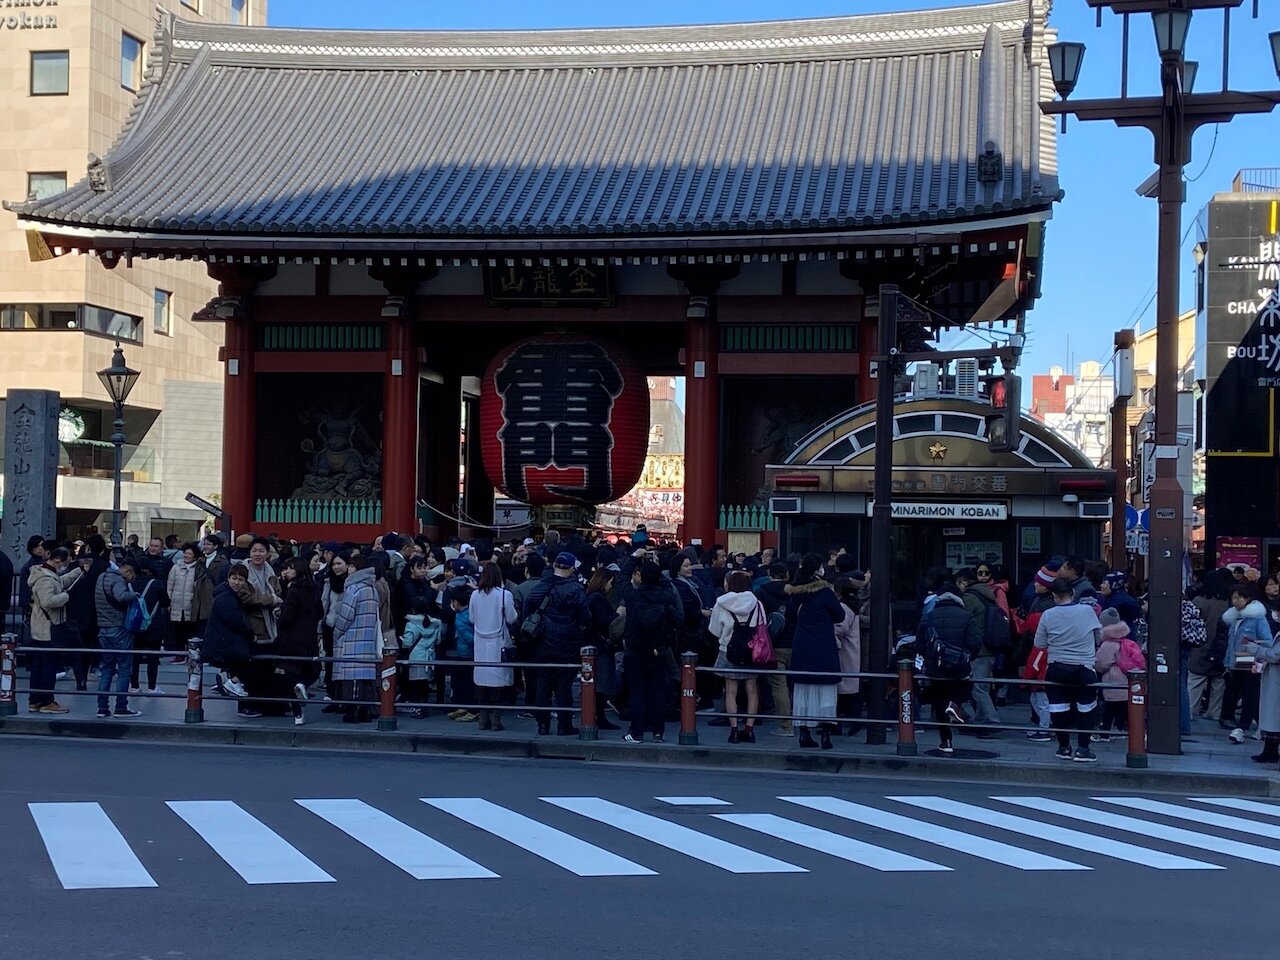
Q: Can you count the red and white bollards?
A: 7